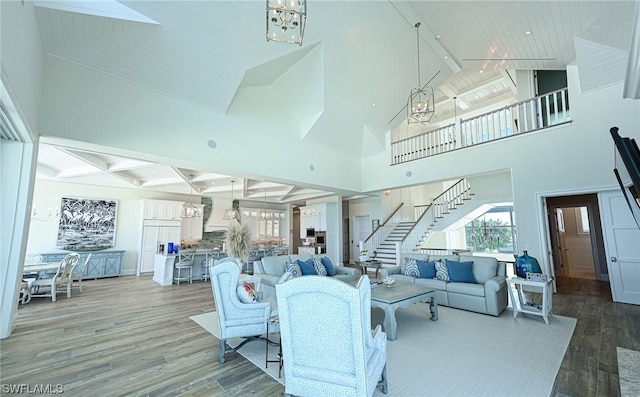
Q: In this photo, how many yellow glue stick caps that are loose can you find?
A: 0